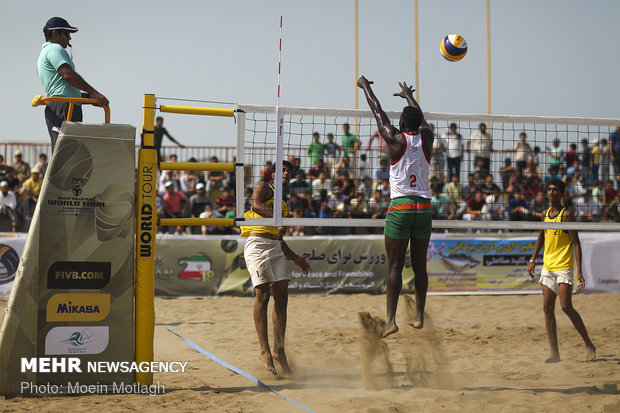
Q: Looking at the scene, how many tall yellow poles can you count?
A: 3